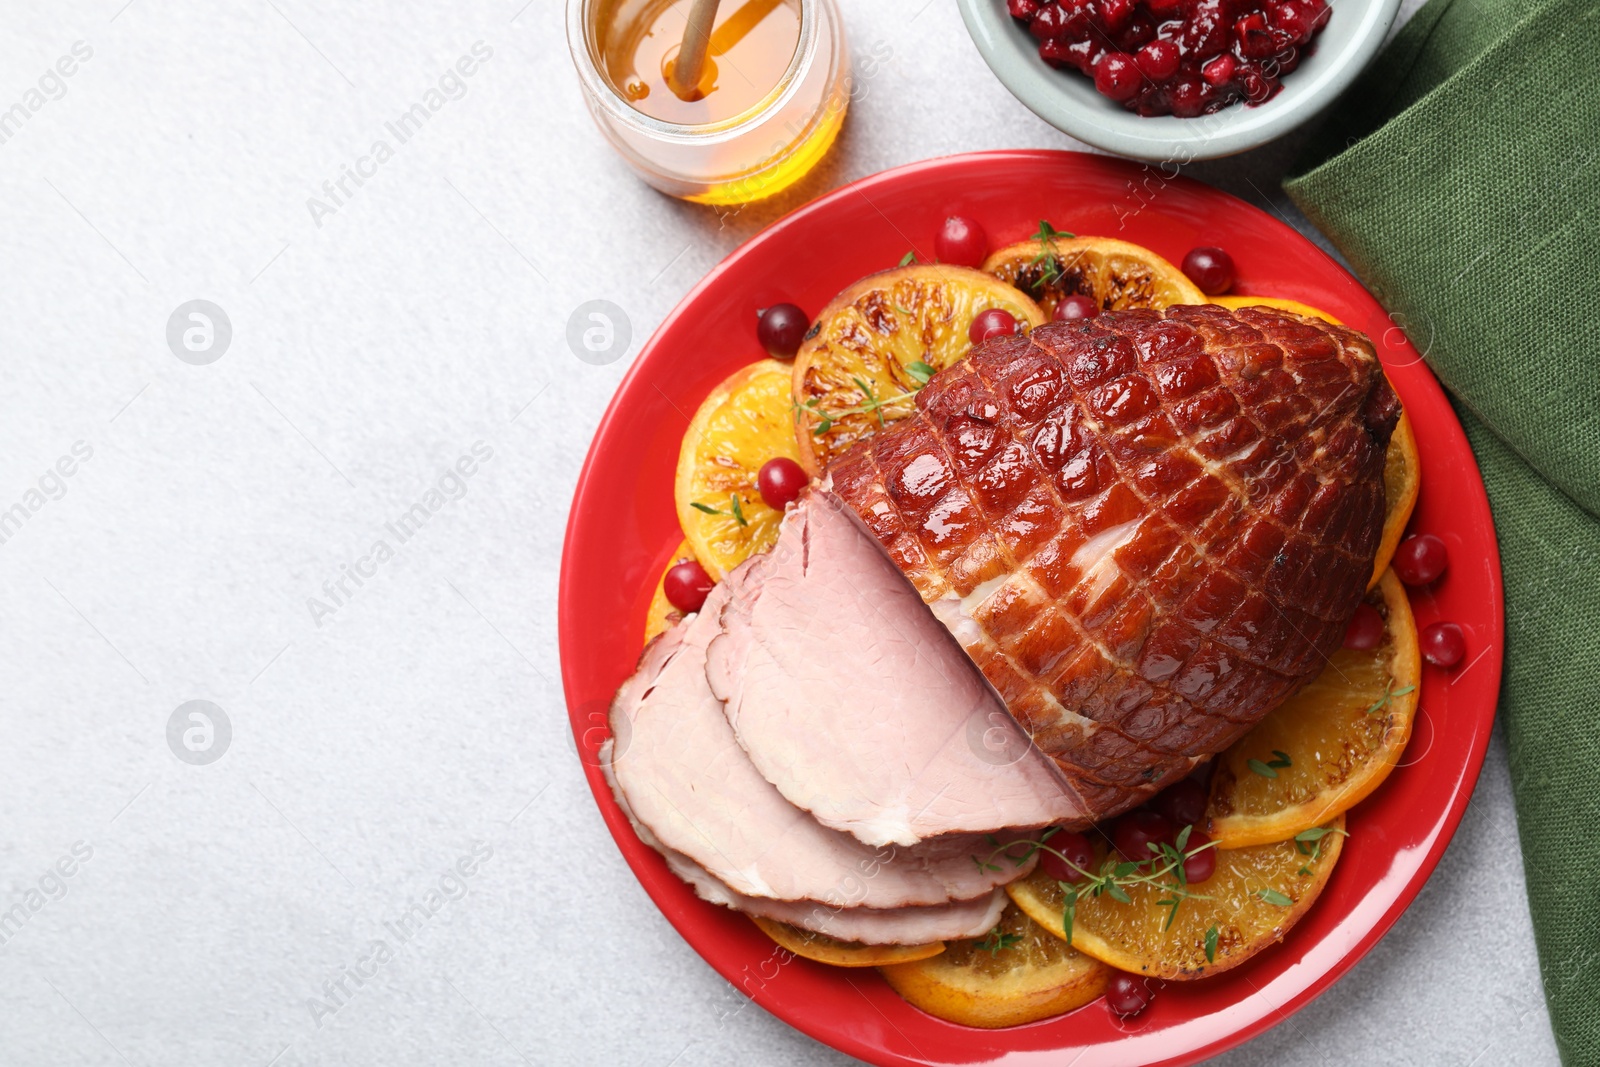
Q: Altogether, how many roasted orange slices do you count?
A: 10